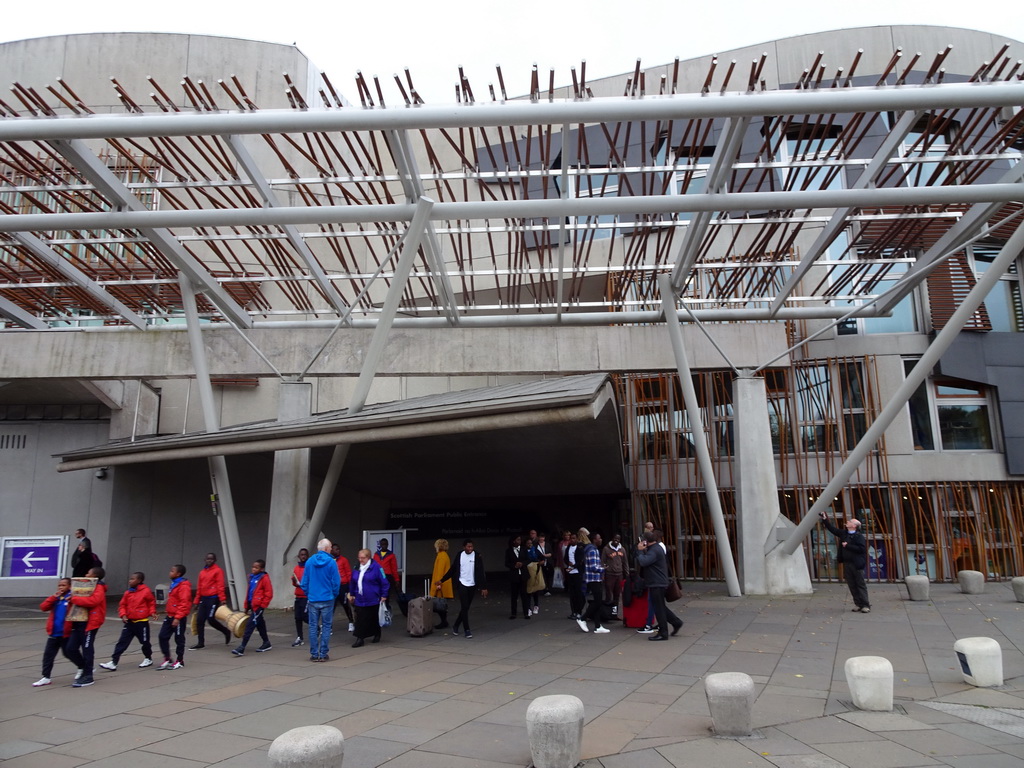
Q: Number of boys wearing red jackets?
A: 9